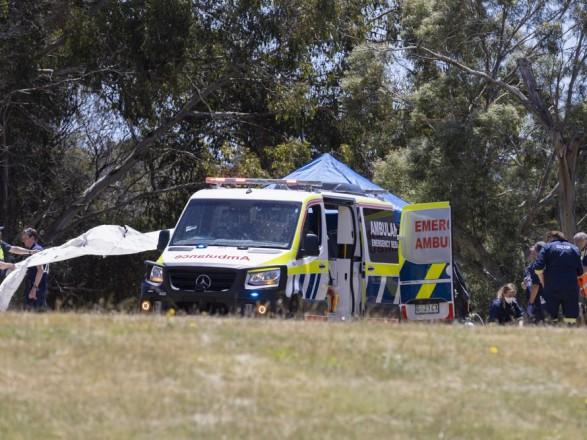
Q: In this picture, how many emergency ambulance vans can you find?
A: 1